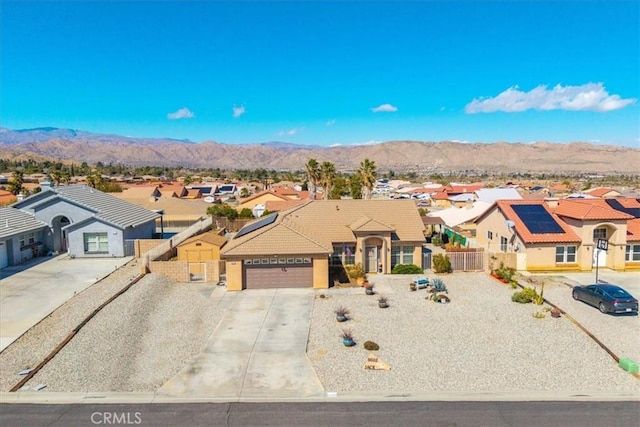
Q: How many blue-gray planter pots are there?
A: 4